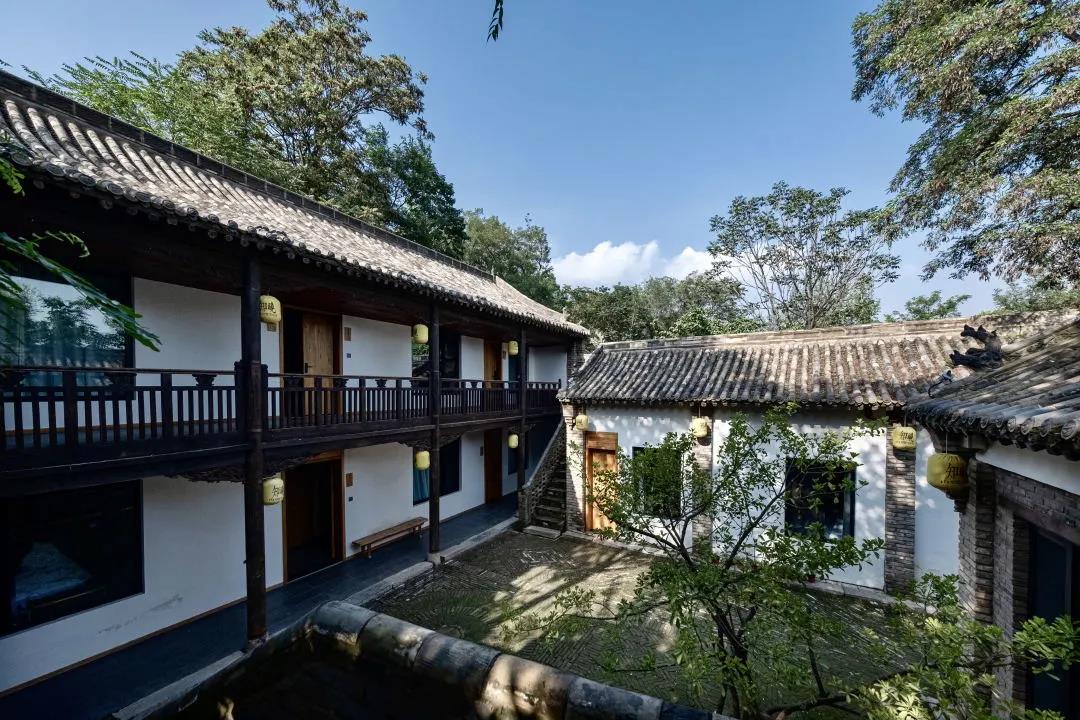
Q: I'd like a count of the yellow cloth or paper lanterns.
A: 10